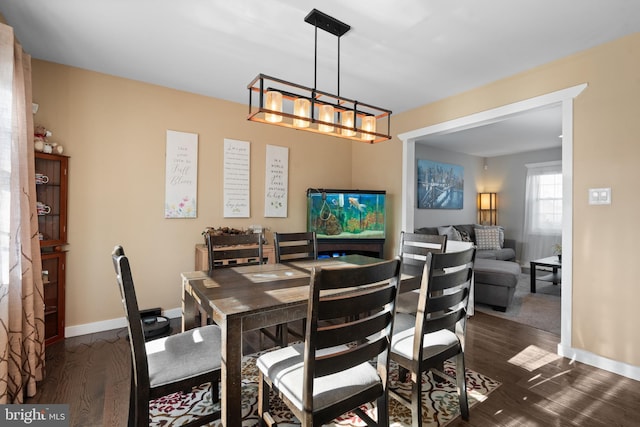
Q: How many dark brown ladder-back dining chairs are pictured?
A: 6